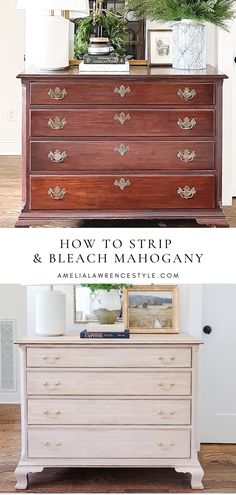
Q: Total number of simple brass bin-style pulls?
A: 8